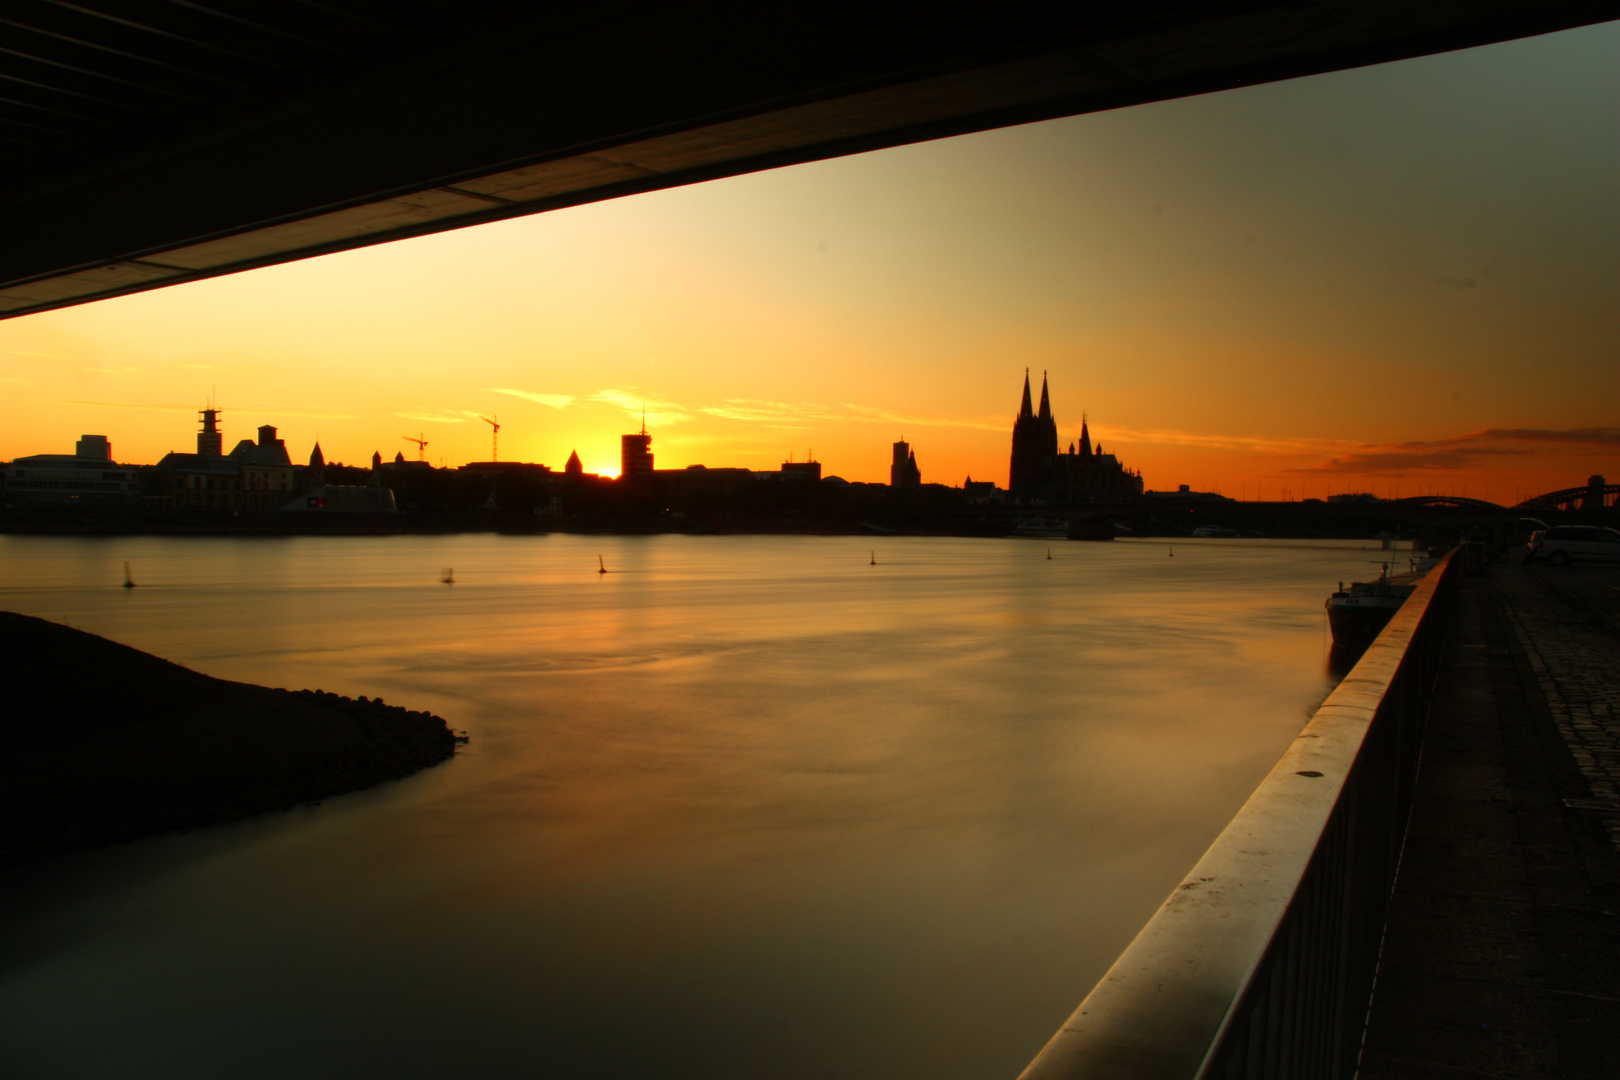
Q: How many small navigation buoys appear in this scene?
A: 6